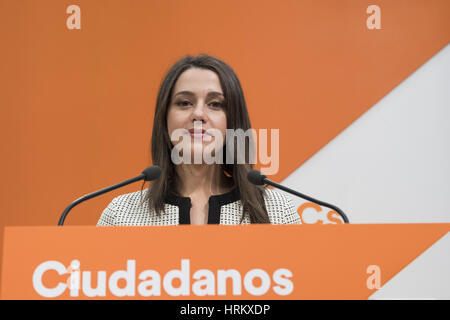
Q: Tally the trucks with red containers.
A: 0